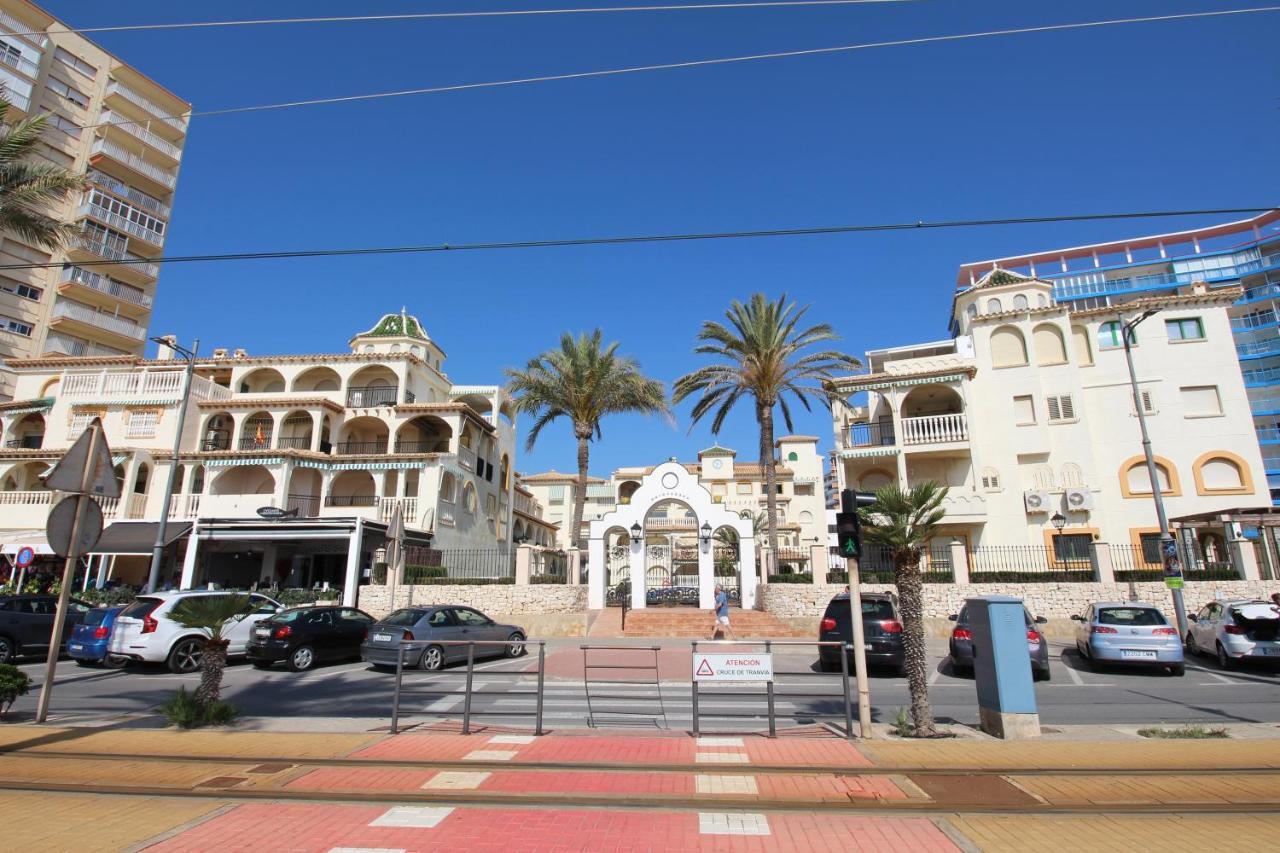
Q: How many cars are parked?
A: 9